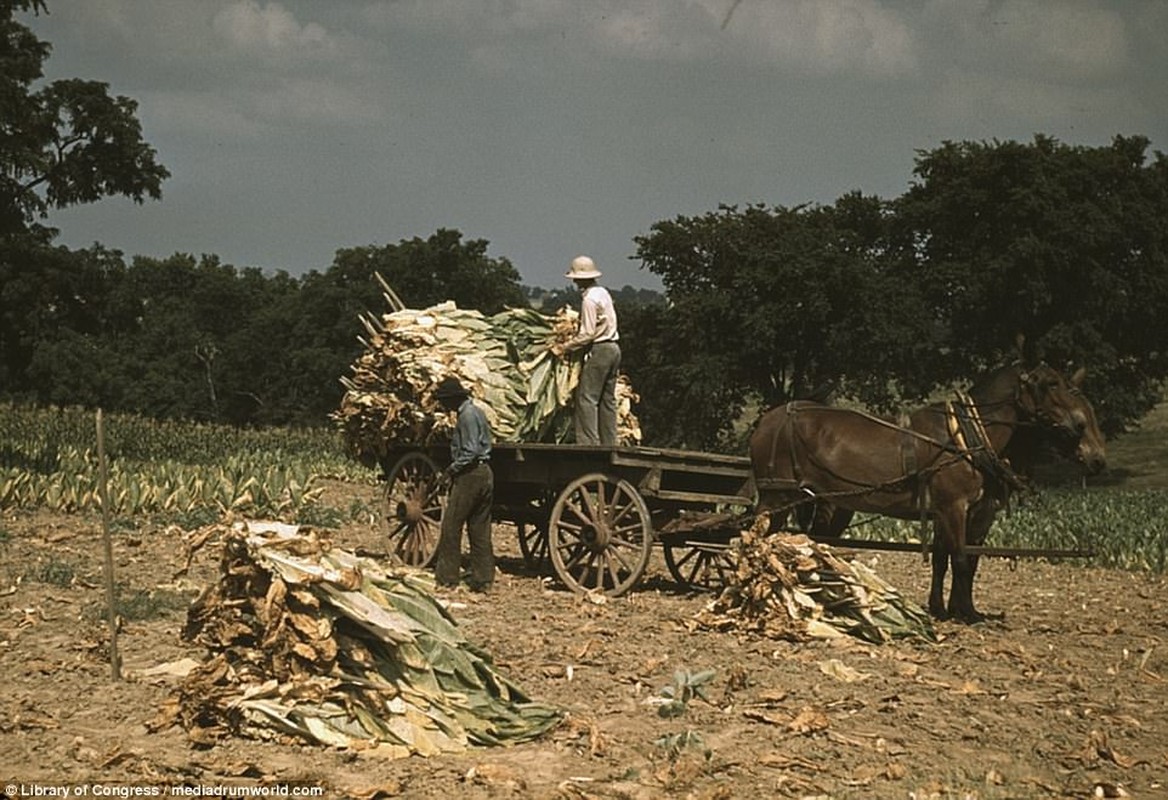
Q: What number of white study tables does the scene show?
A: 0